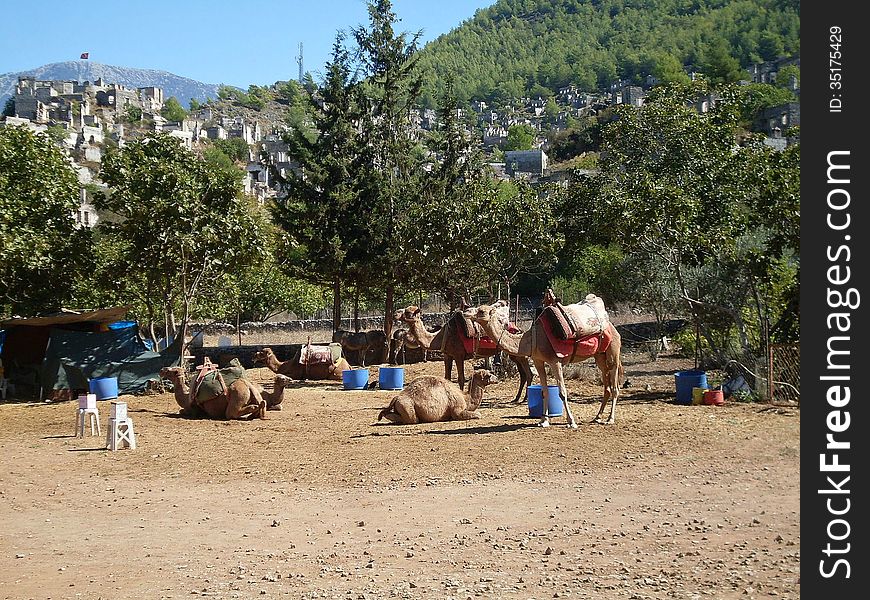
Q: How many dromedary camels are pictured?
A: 6